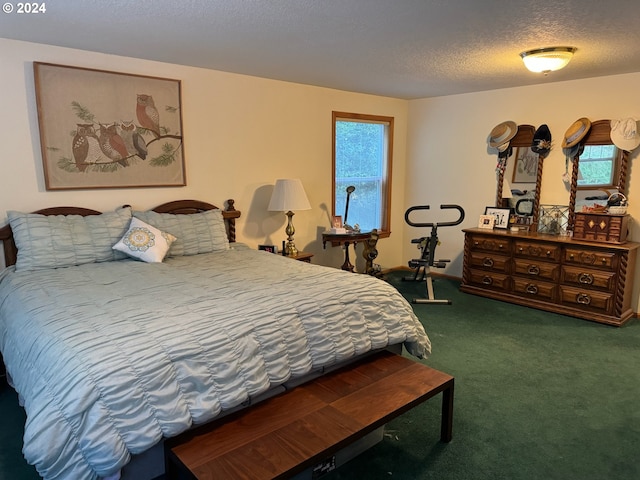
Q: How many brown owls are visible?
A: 3